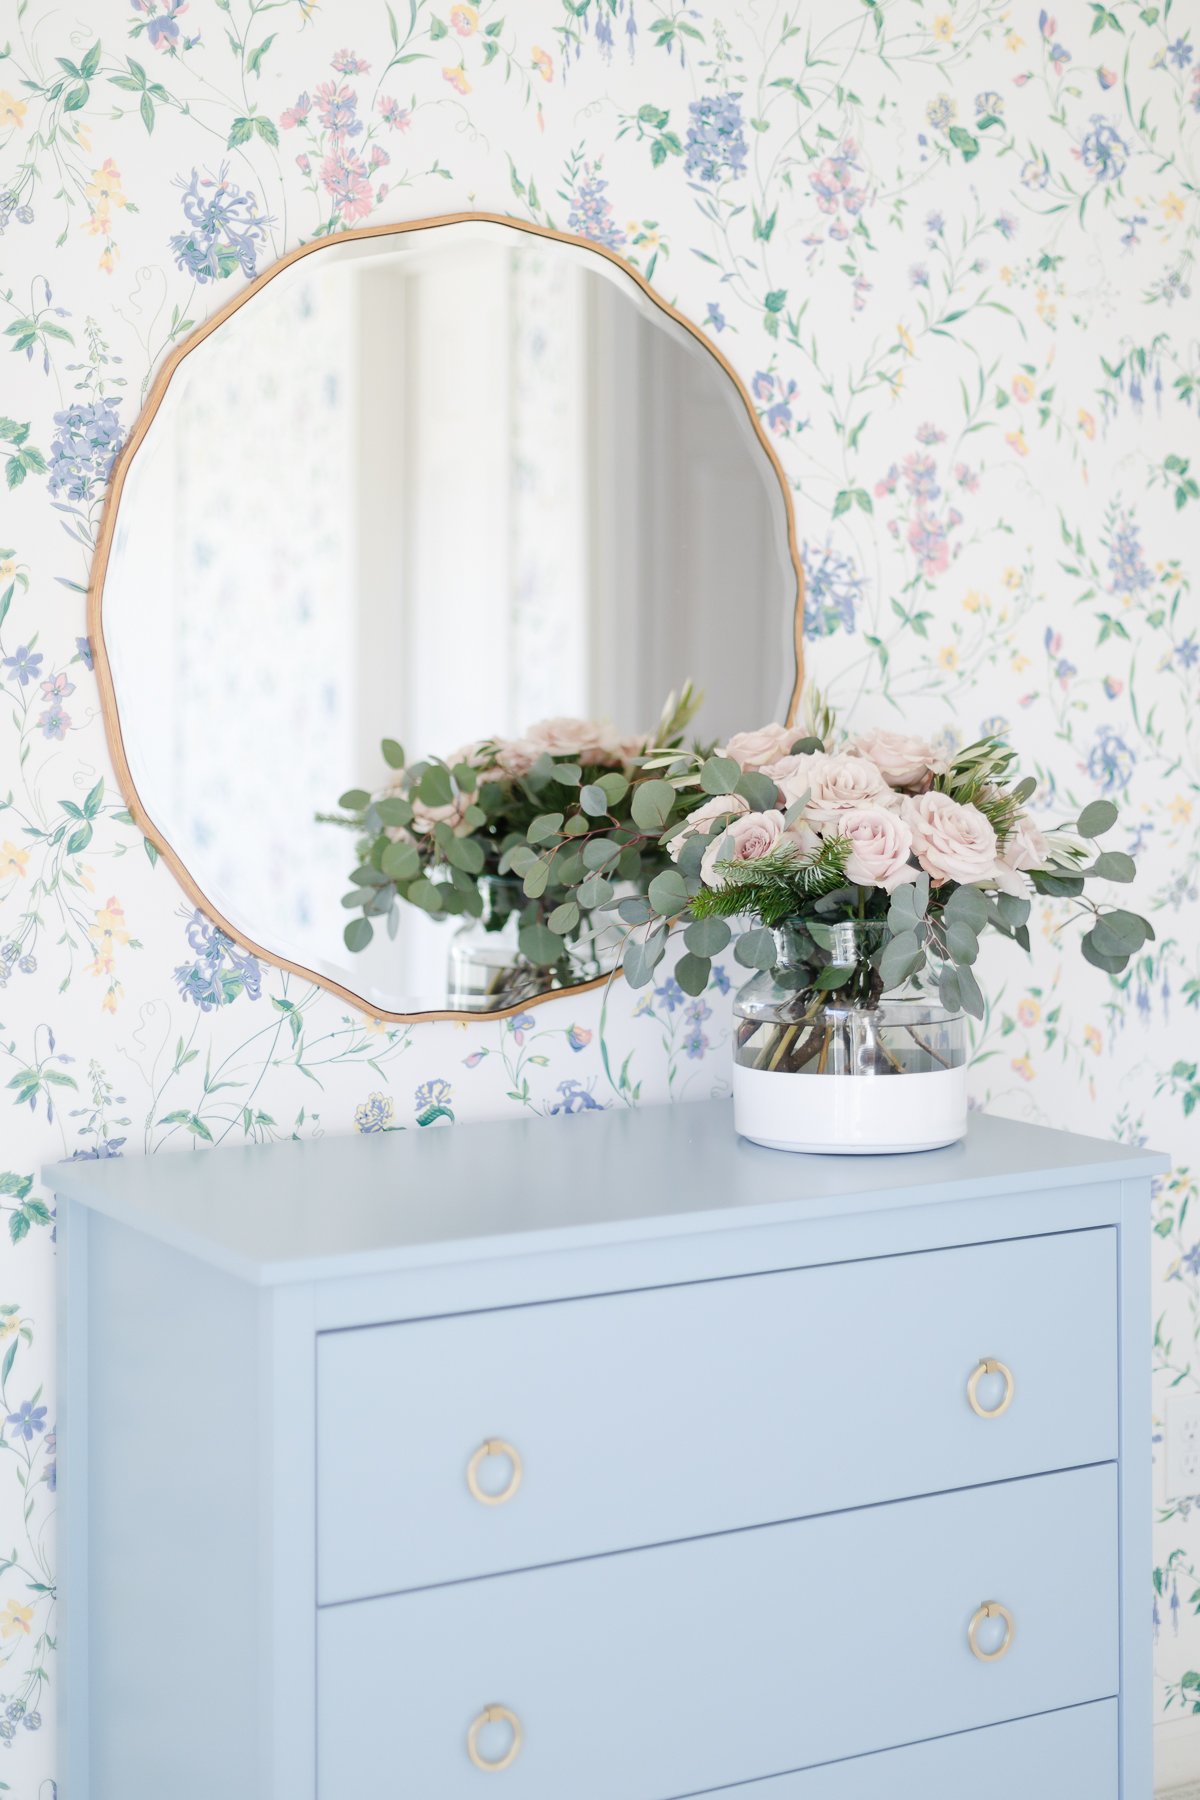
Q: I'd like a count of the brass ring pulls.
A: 4